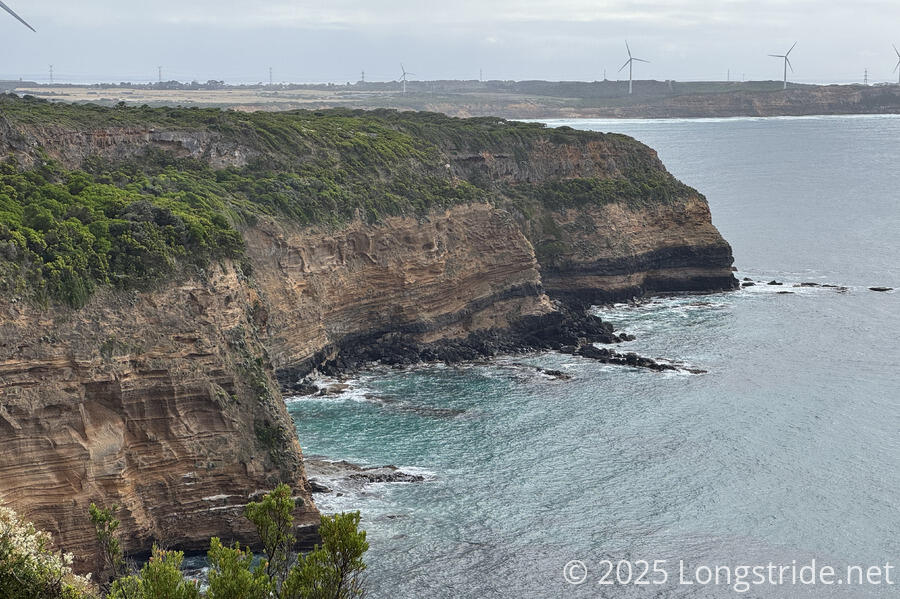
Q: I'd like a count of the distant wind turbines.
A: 4